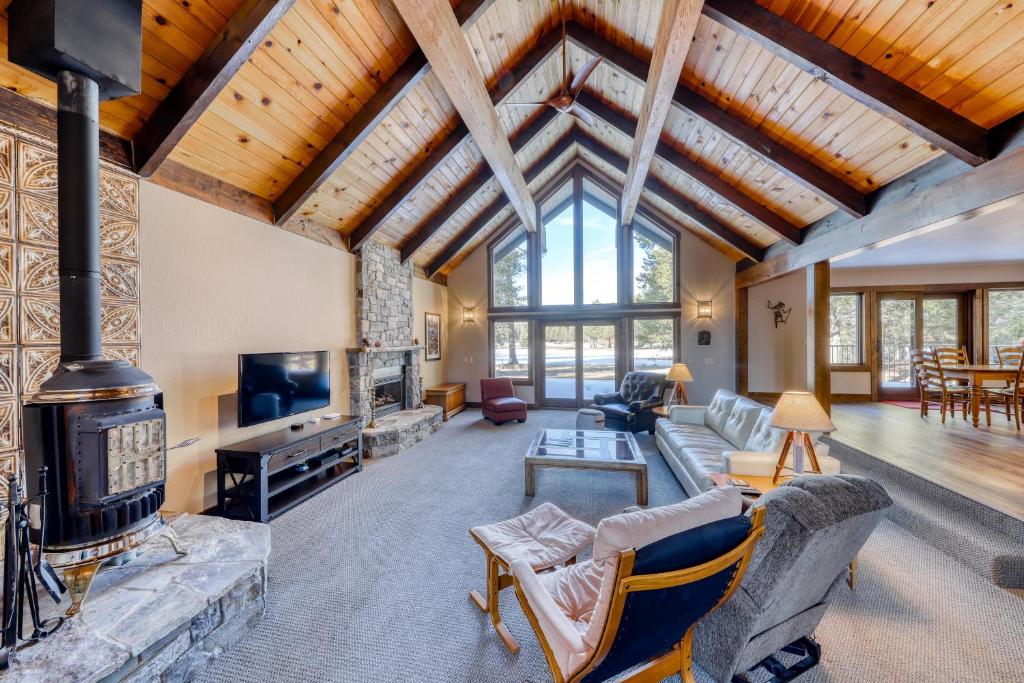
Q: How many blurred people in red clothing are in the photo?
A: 0